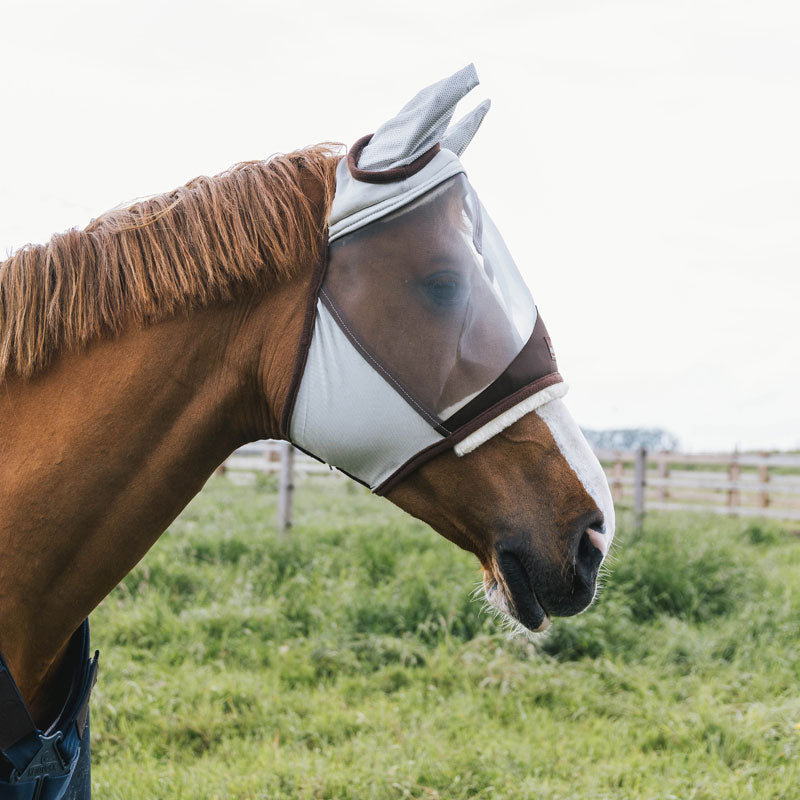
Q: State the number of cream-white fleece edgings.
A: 1